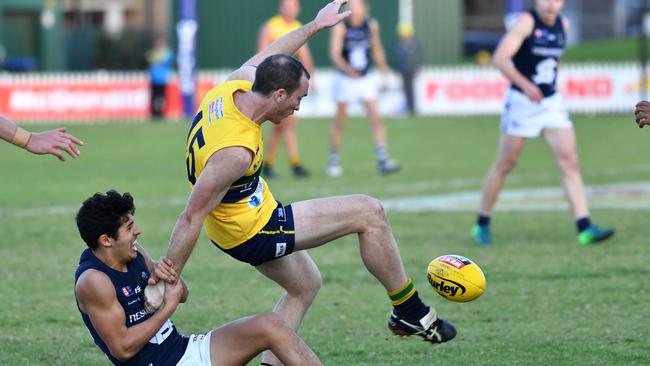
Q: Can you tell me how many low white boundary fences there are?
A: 1